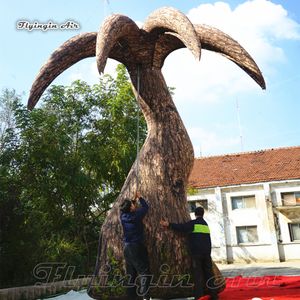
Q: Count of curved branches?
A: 4